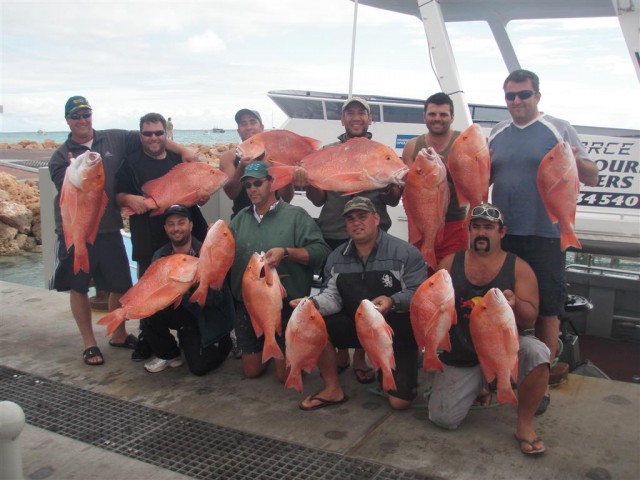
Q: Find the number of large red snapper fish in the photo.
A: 14